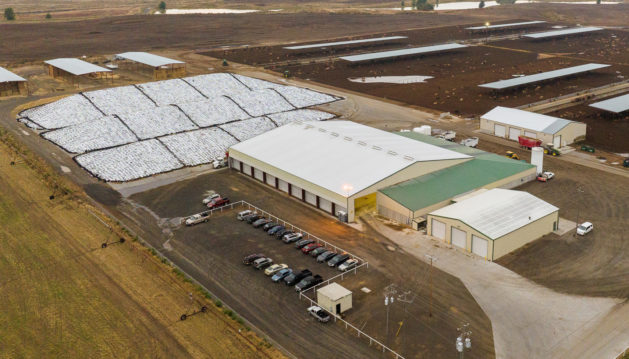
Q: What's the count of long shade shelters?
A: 6